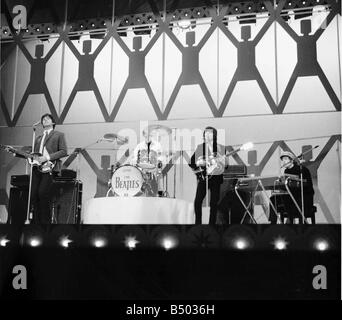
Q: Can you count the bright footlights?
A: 9